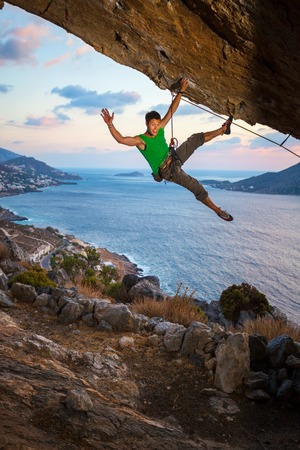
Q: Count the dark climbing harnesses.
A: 1